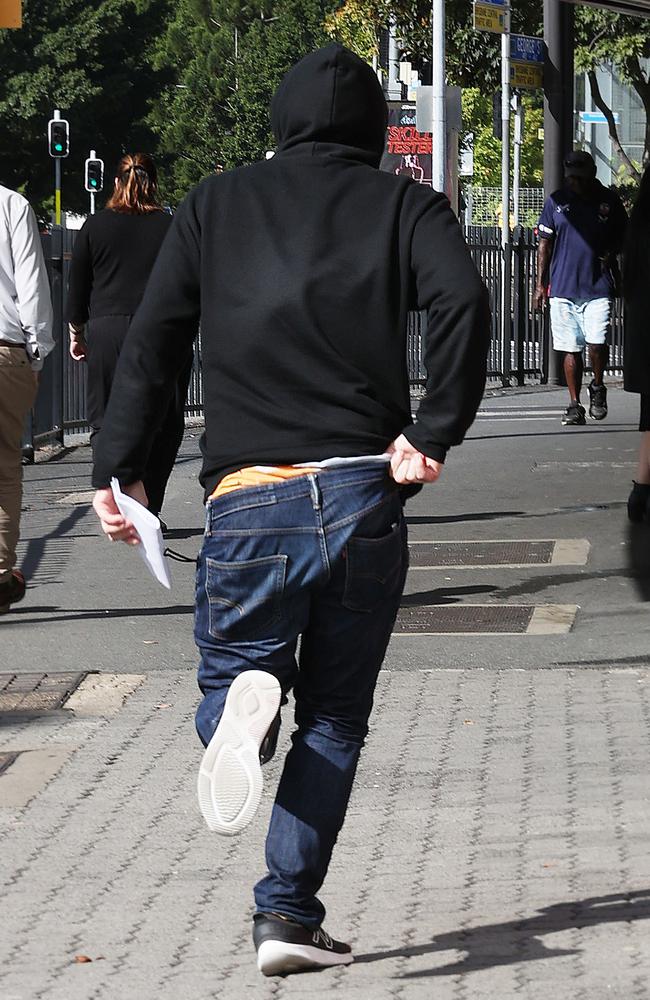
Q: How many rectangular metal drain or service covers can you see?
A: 4